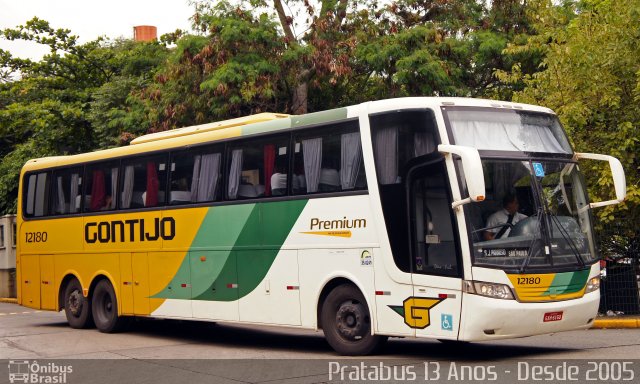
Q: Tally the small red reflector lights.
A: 8